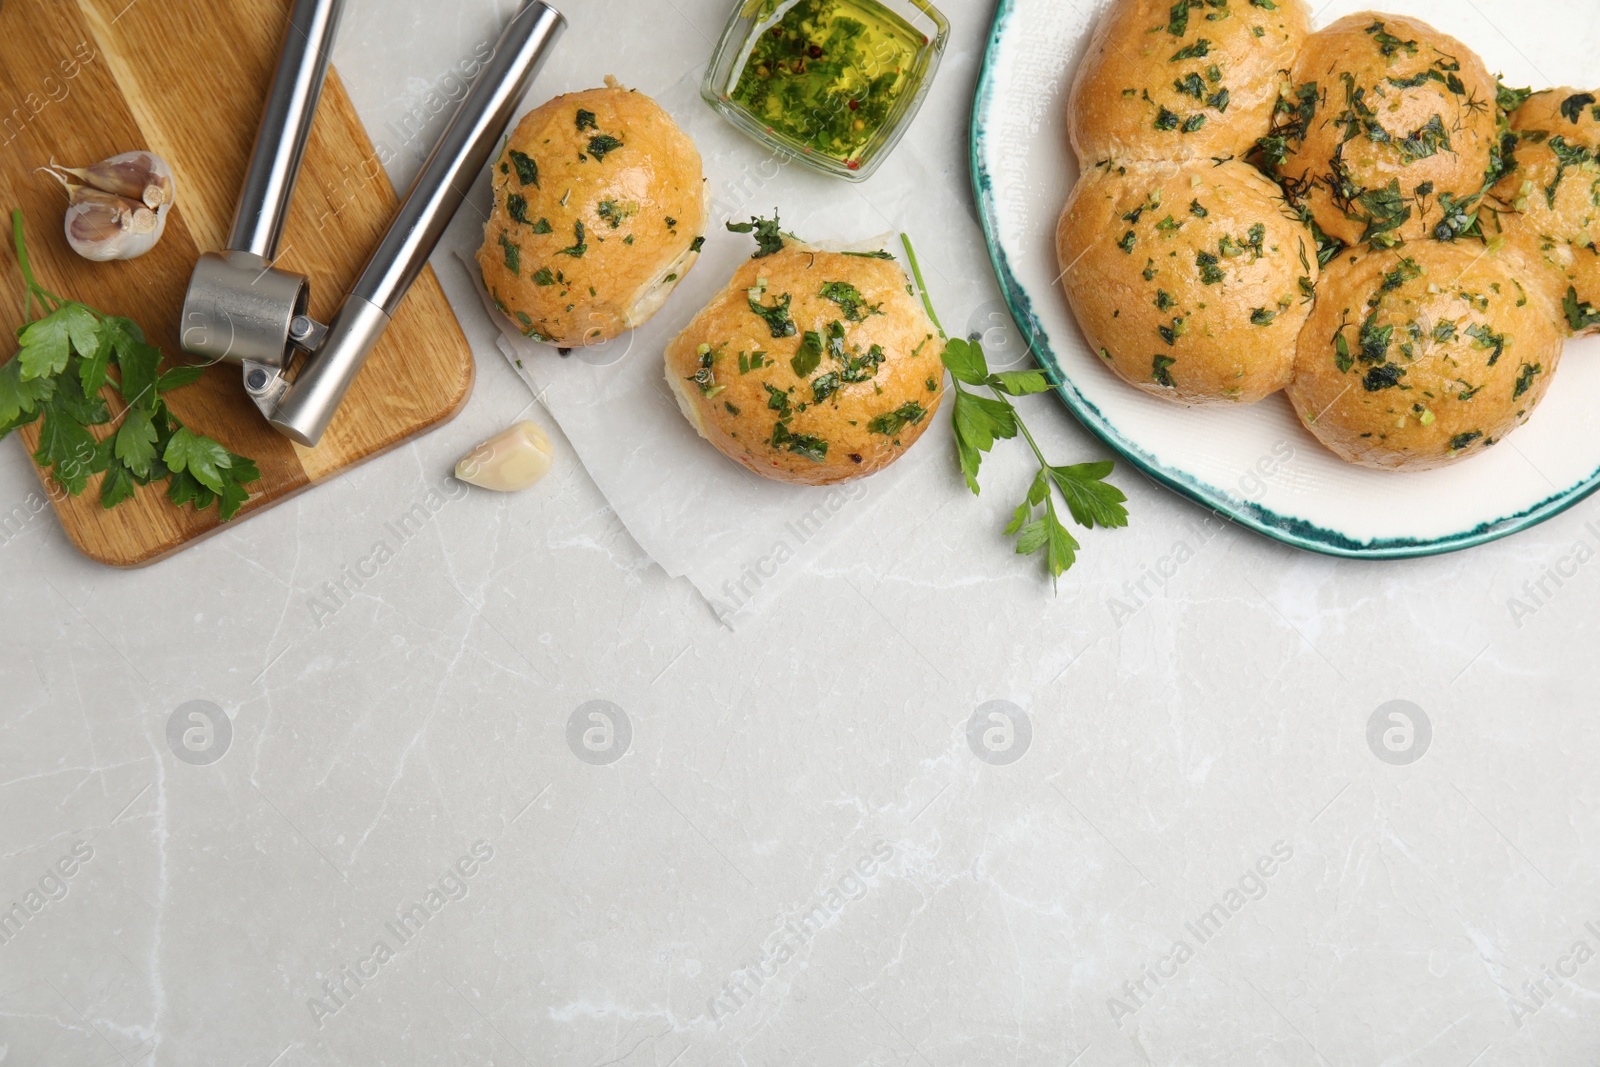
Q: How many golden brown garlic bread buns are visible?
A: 7